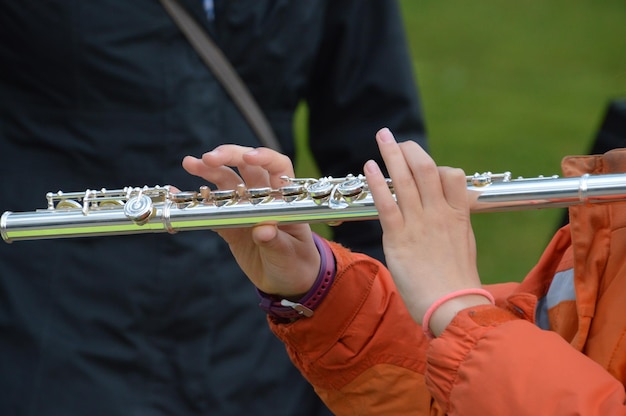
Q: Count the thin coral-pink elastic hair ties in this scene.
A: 1